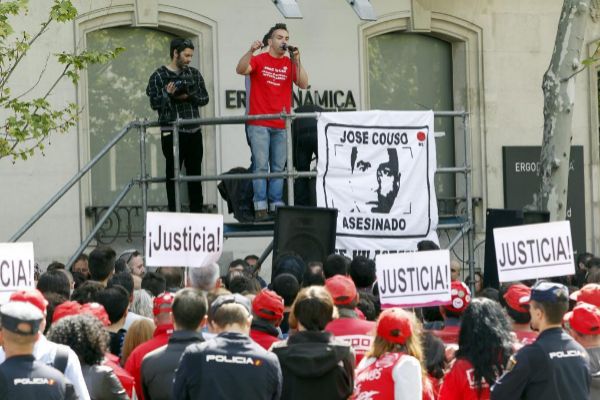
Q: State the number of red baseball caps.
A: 11